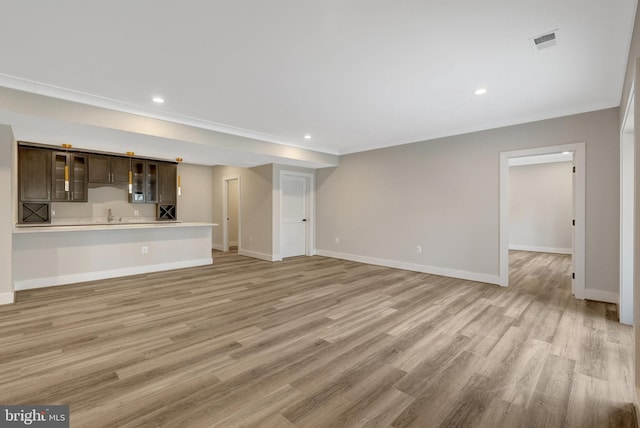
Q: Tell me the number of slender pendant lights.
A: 3